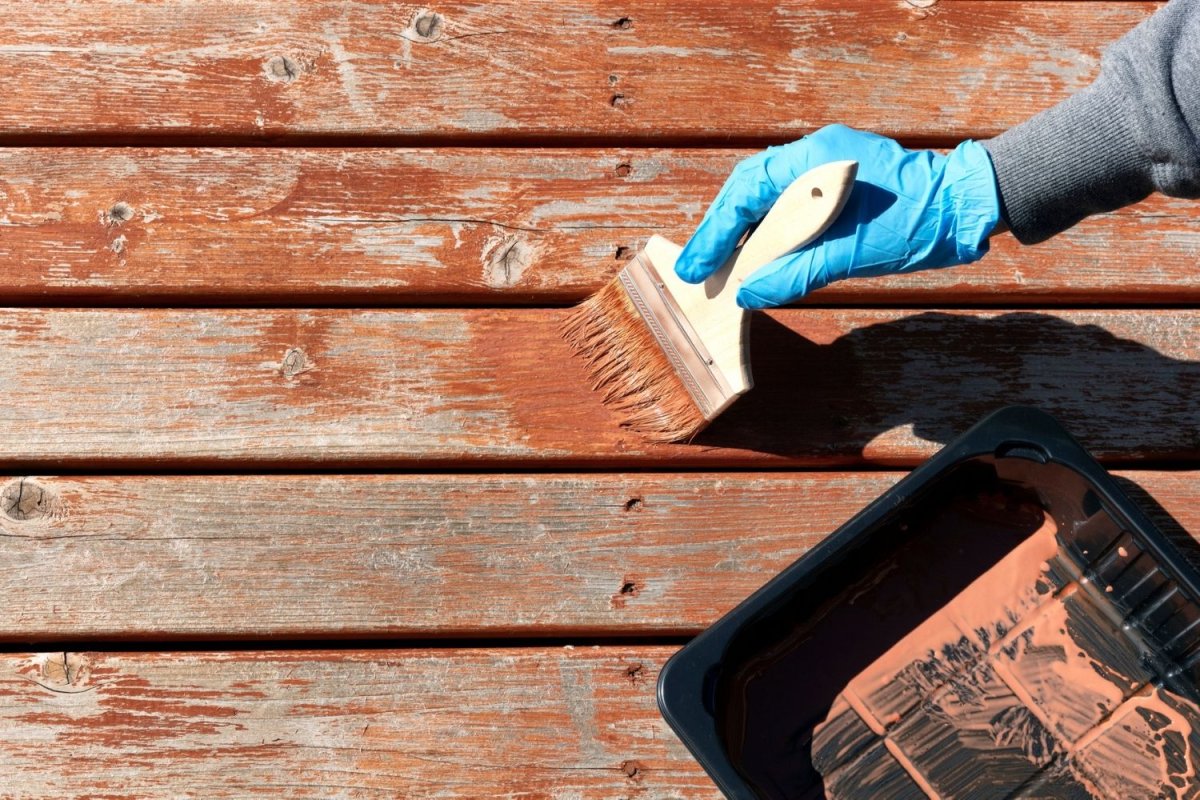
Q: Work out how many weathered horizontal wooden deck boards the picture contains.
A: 5